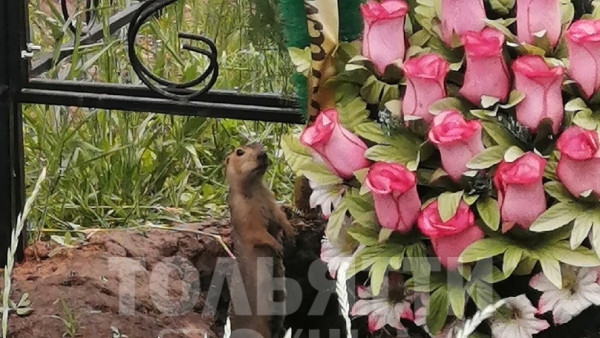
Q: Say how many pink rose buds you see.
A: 13